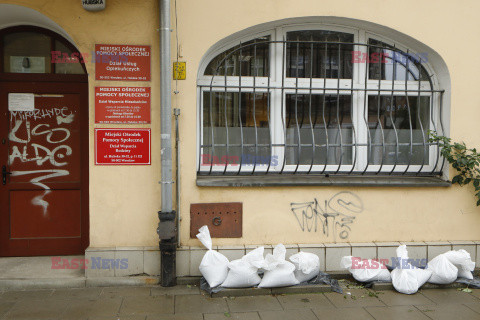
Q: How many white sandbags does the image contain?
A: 8